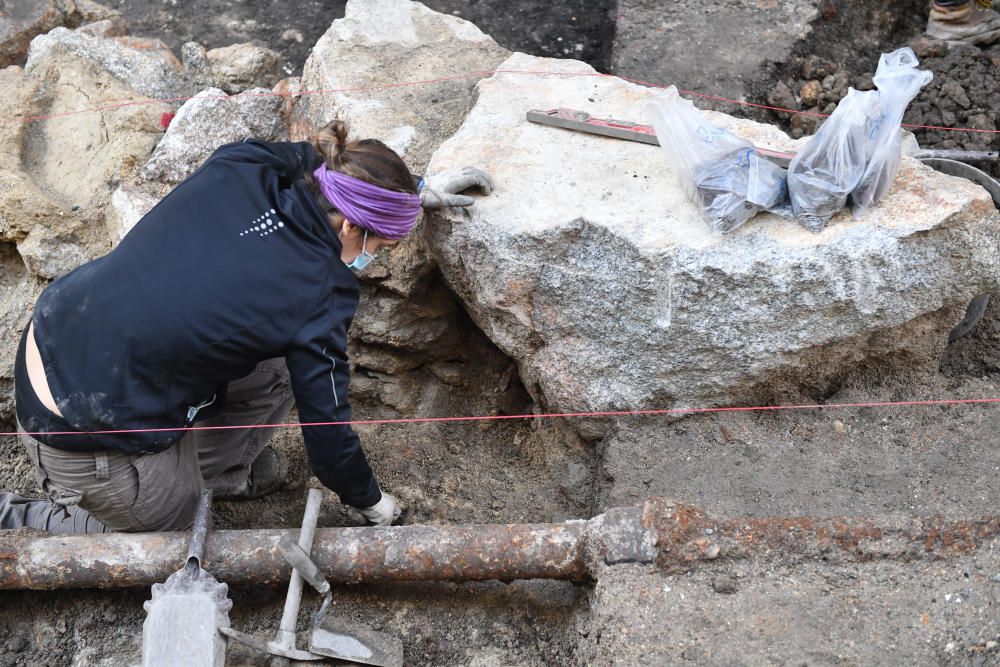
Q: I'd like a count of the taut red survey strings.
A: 2